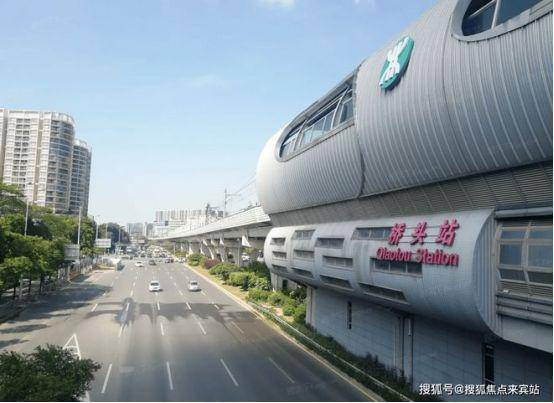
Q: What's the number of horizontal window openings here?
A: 12